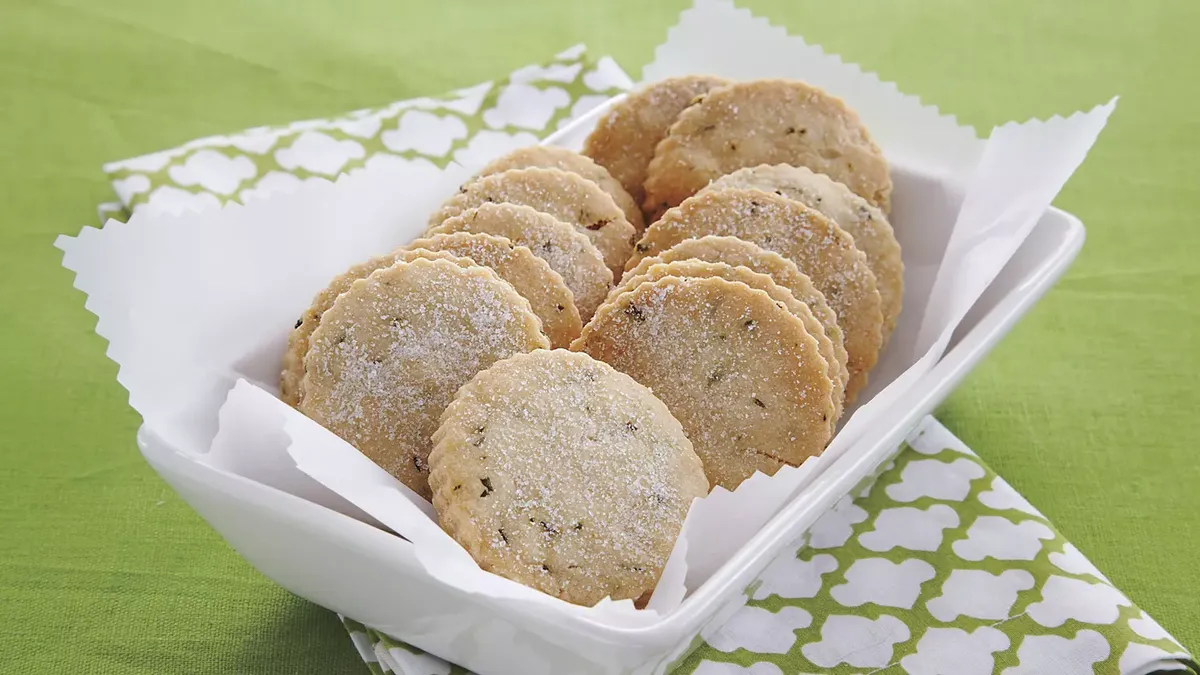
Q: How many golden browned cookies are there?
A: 14